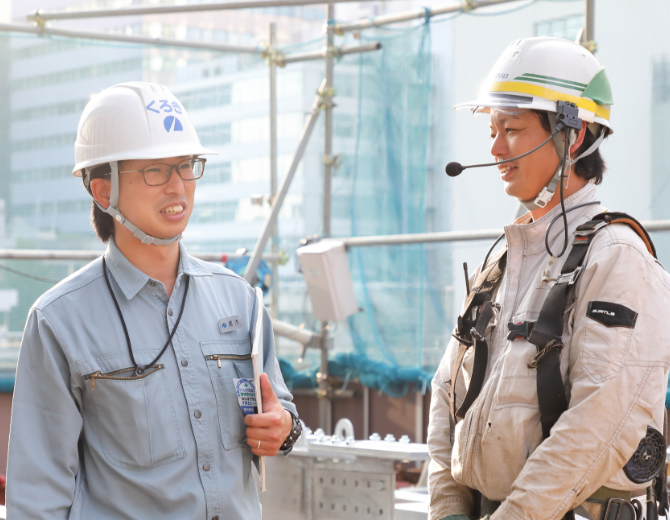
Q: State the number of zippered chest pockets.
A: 2